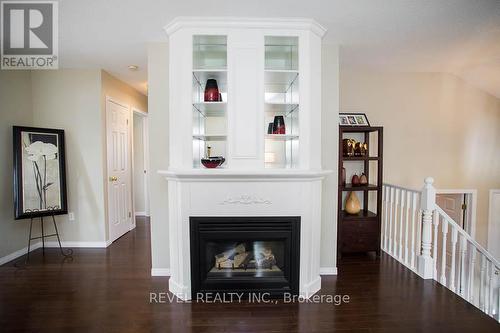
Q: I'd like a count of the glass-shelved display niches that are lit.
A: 2